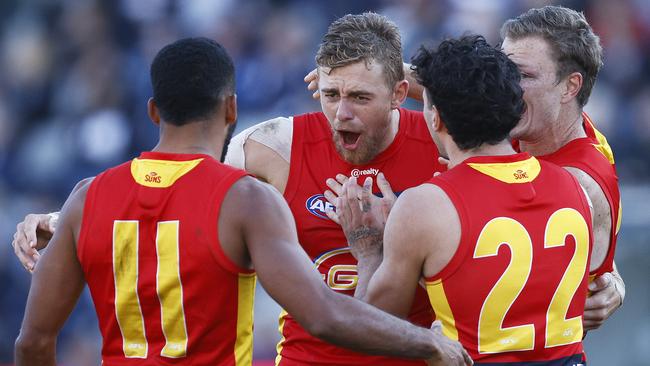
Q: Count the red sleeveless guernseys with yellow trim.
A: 4